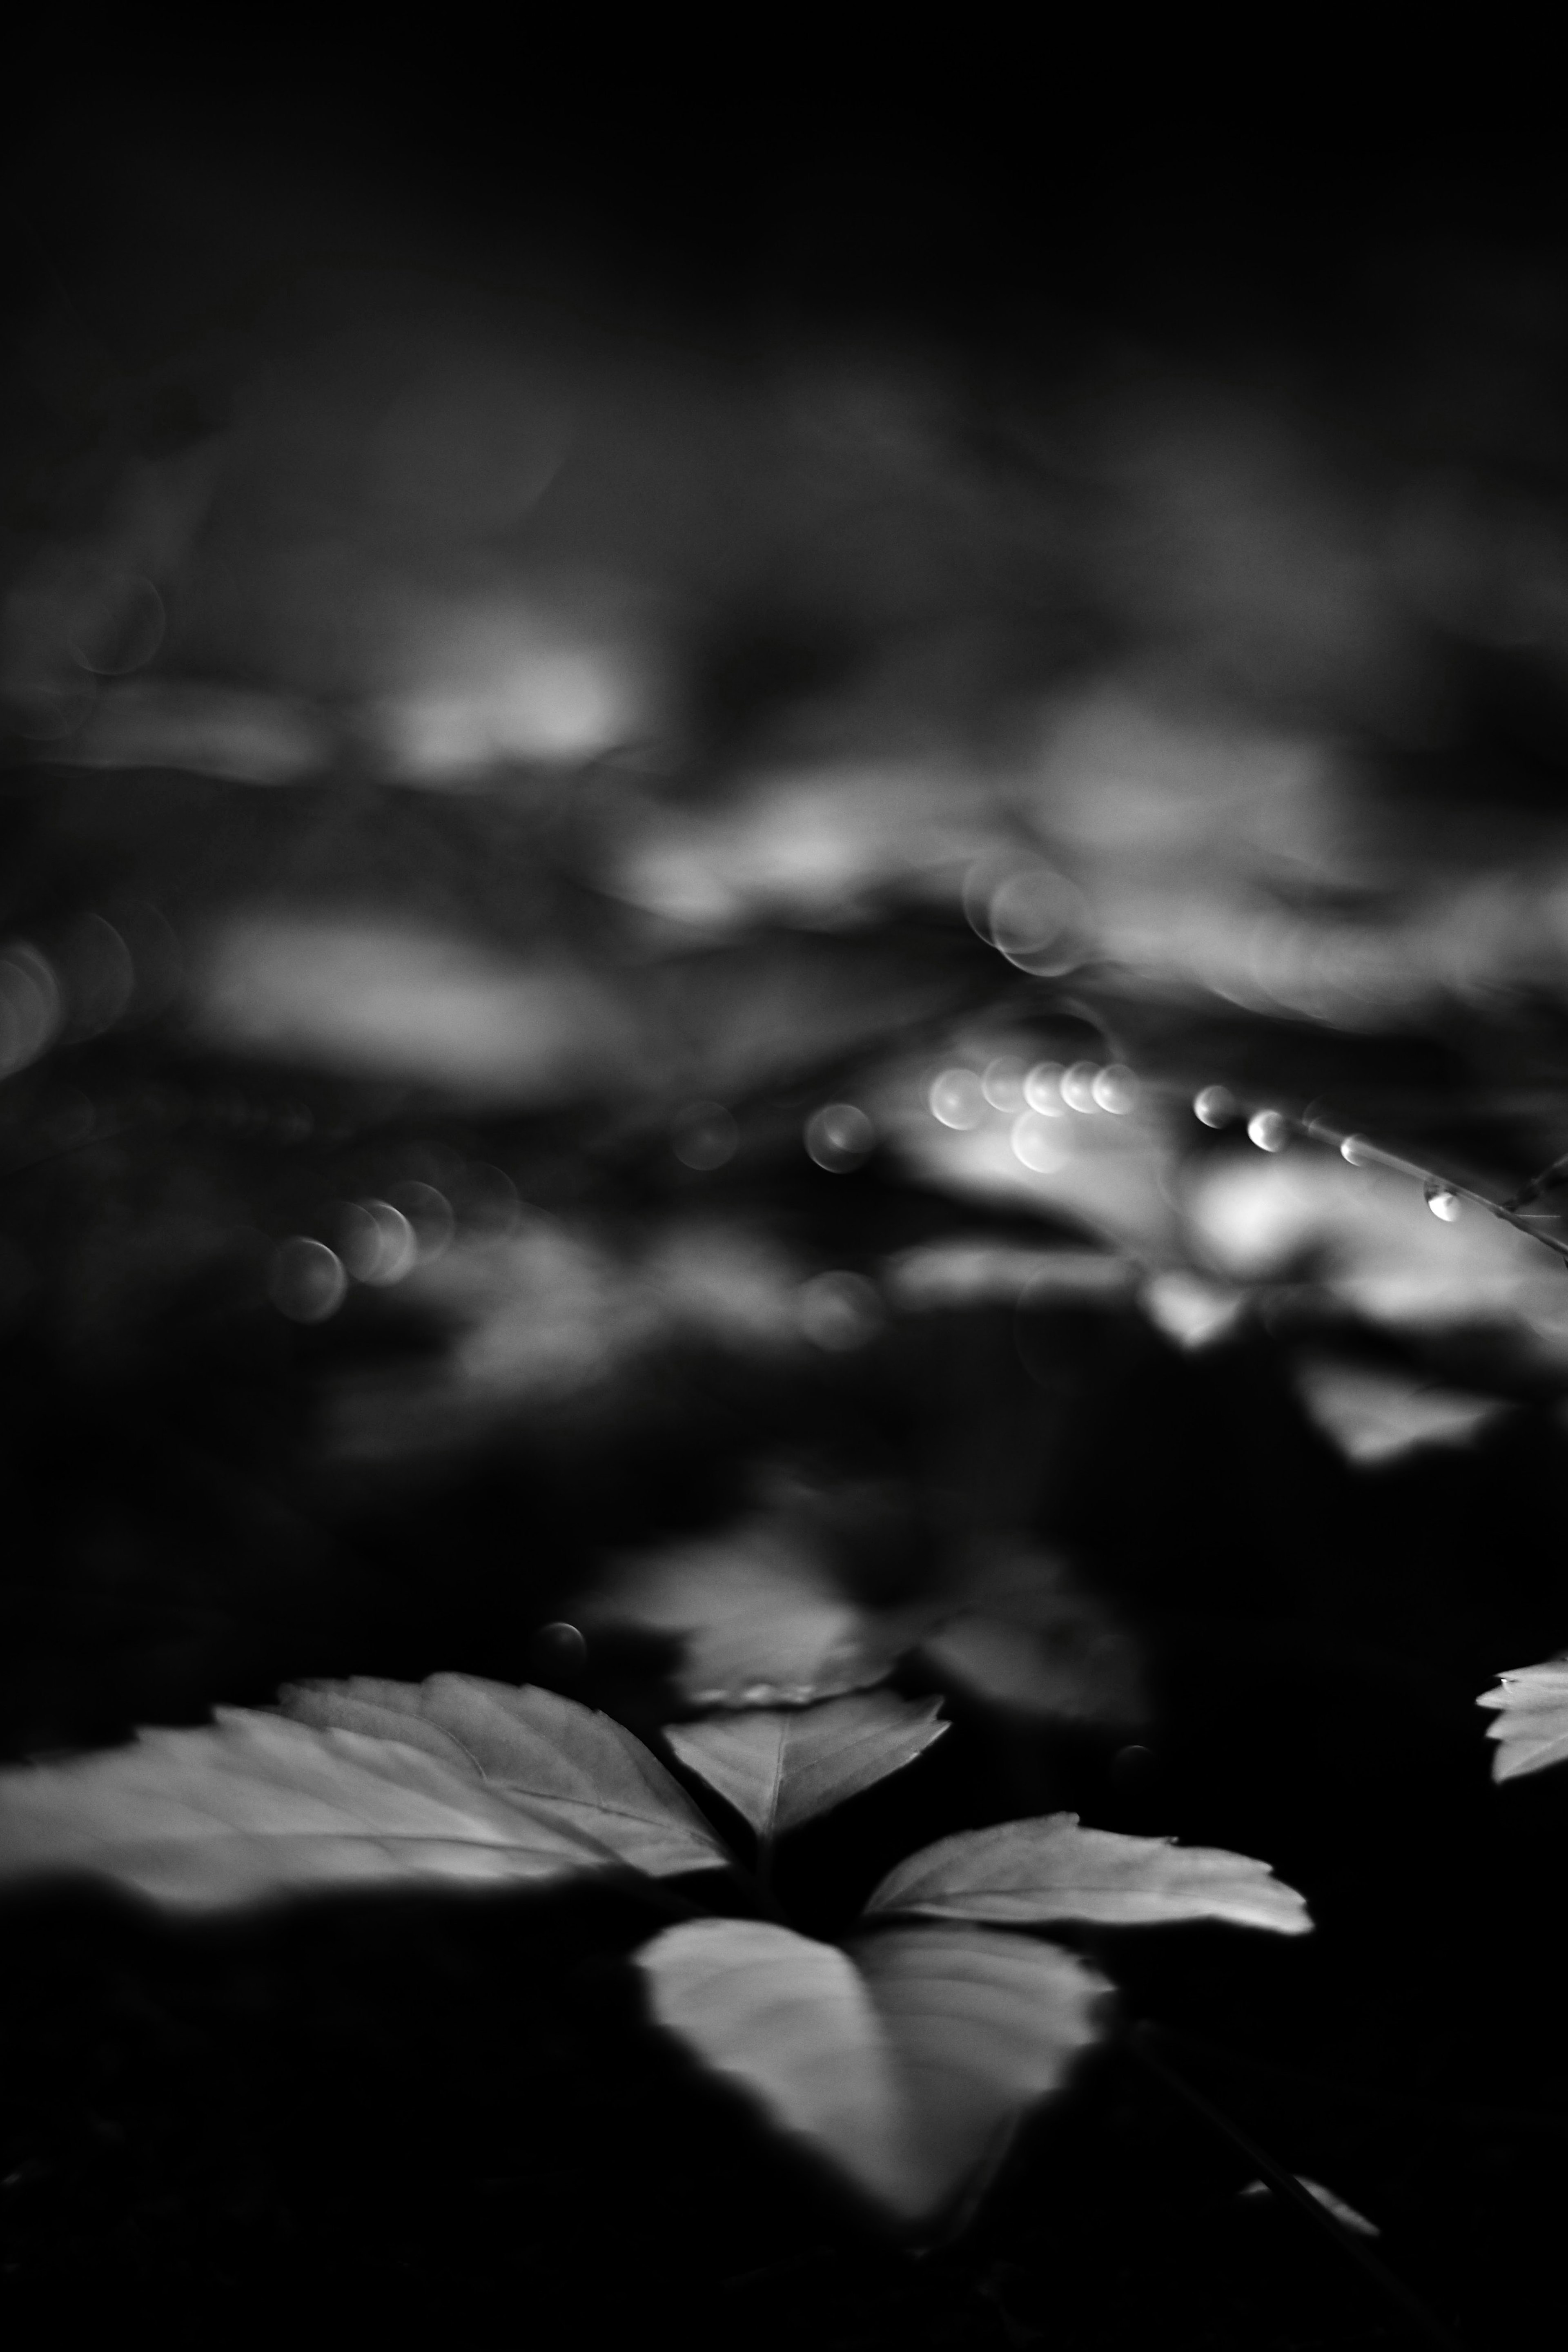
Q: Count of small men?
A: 0